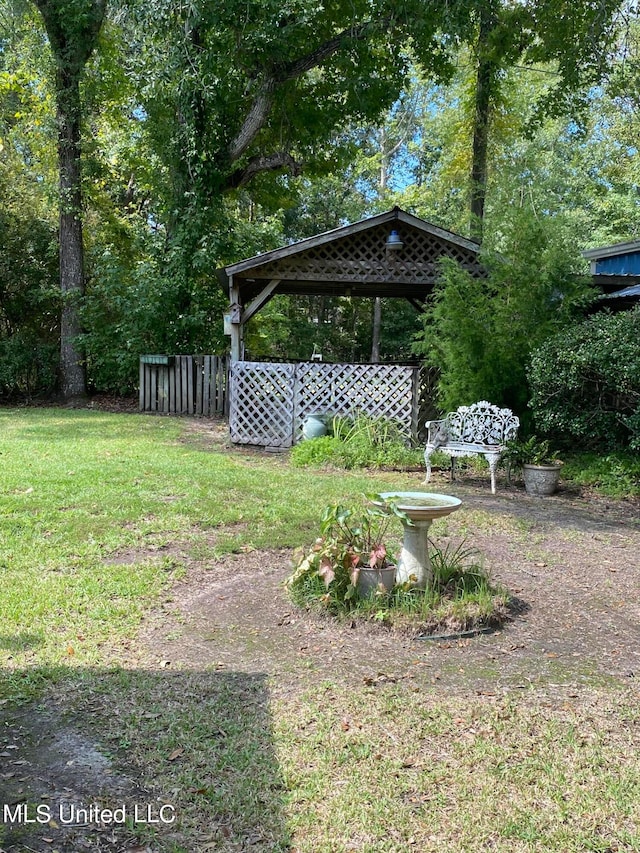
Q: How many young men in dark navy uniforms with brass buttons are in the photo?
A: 0